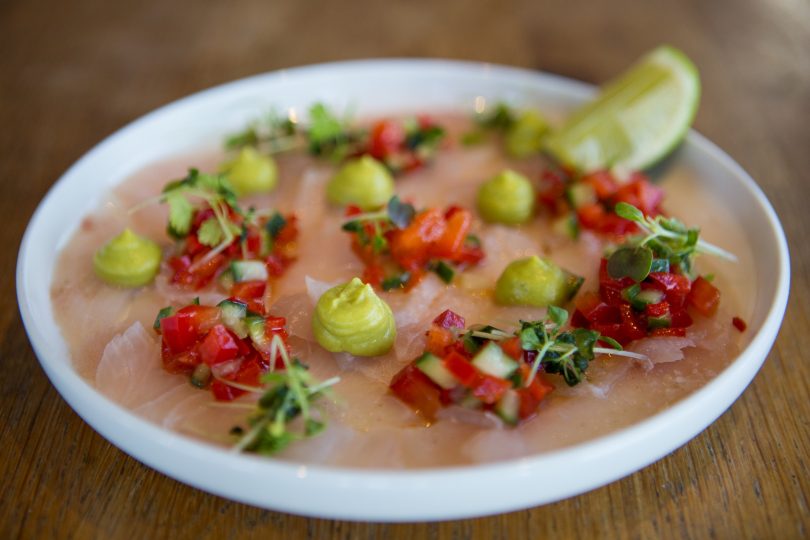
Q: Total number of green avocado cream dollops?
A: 7